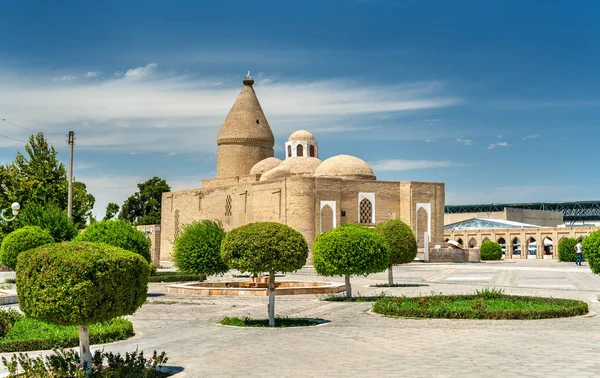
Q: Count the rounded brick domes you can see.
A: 4